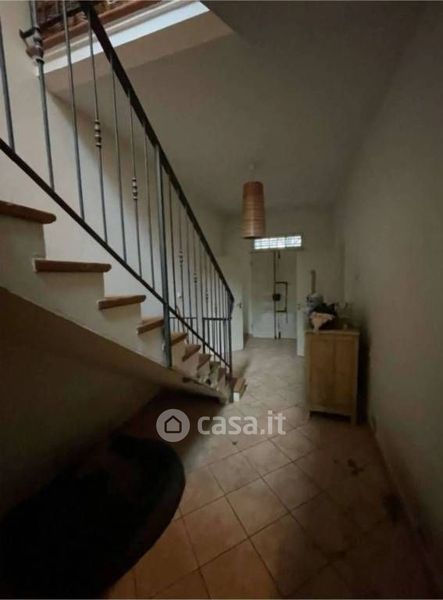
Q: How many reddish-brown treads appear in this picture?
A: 11